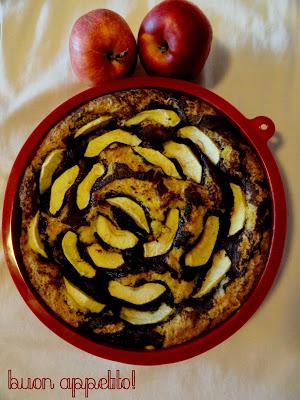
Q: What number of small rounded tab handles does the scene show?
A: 1